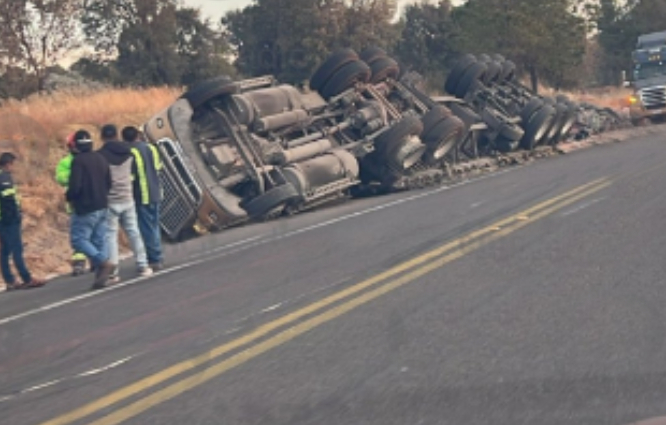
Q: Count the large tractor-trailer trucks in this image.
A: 2